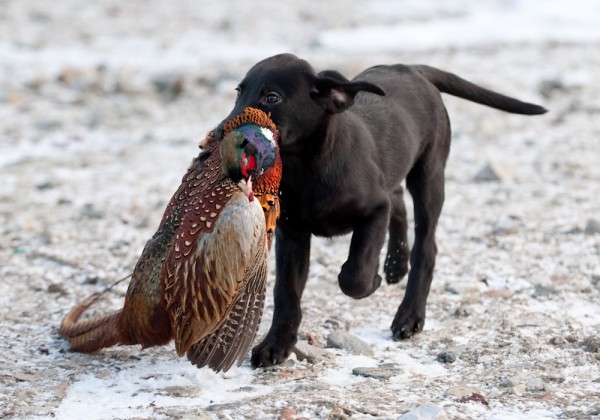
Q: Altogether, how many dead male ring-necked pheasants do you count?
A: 1